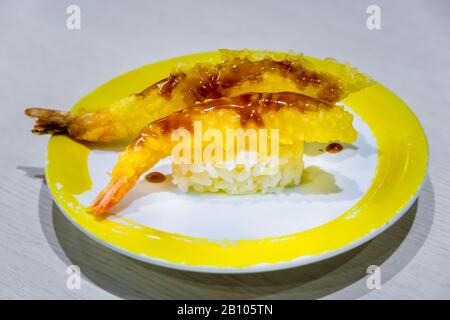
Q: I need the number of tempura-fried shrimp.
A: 2